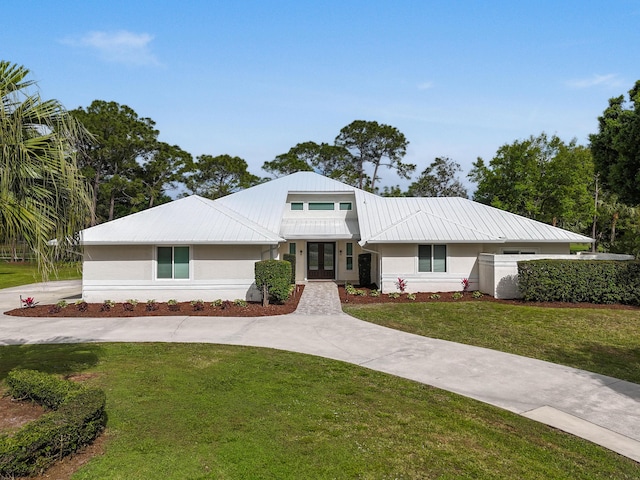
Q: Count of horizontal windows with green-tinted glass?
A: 3